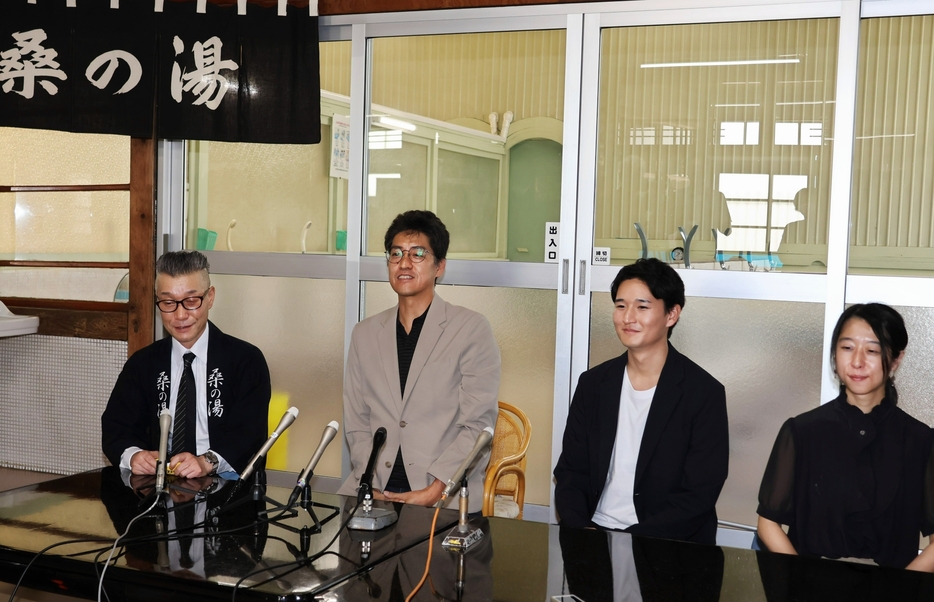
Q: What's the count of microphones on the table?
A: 5